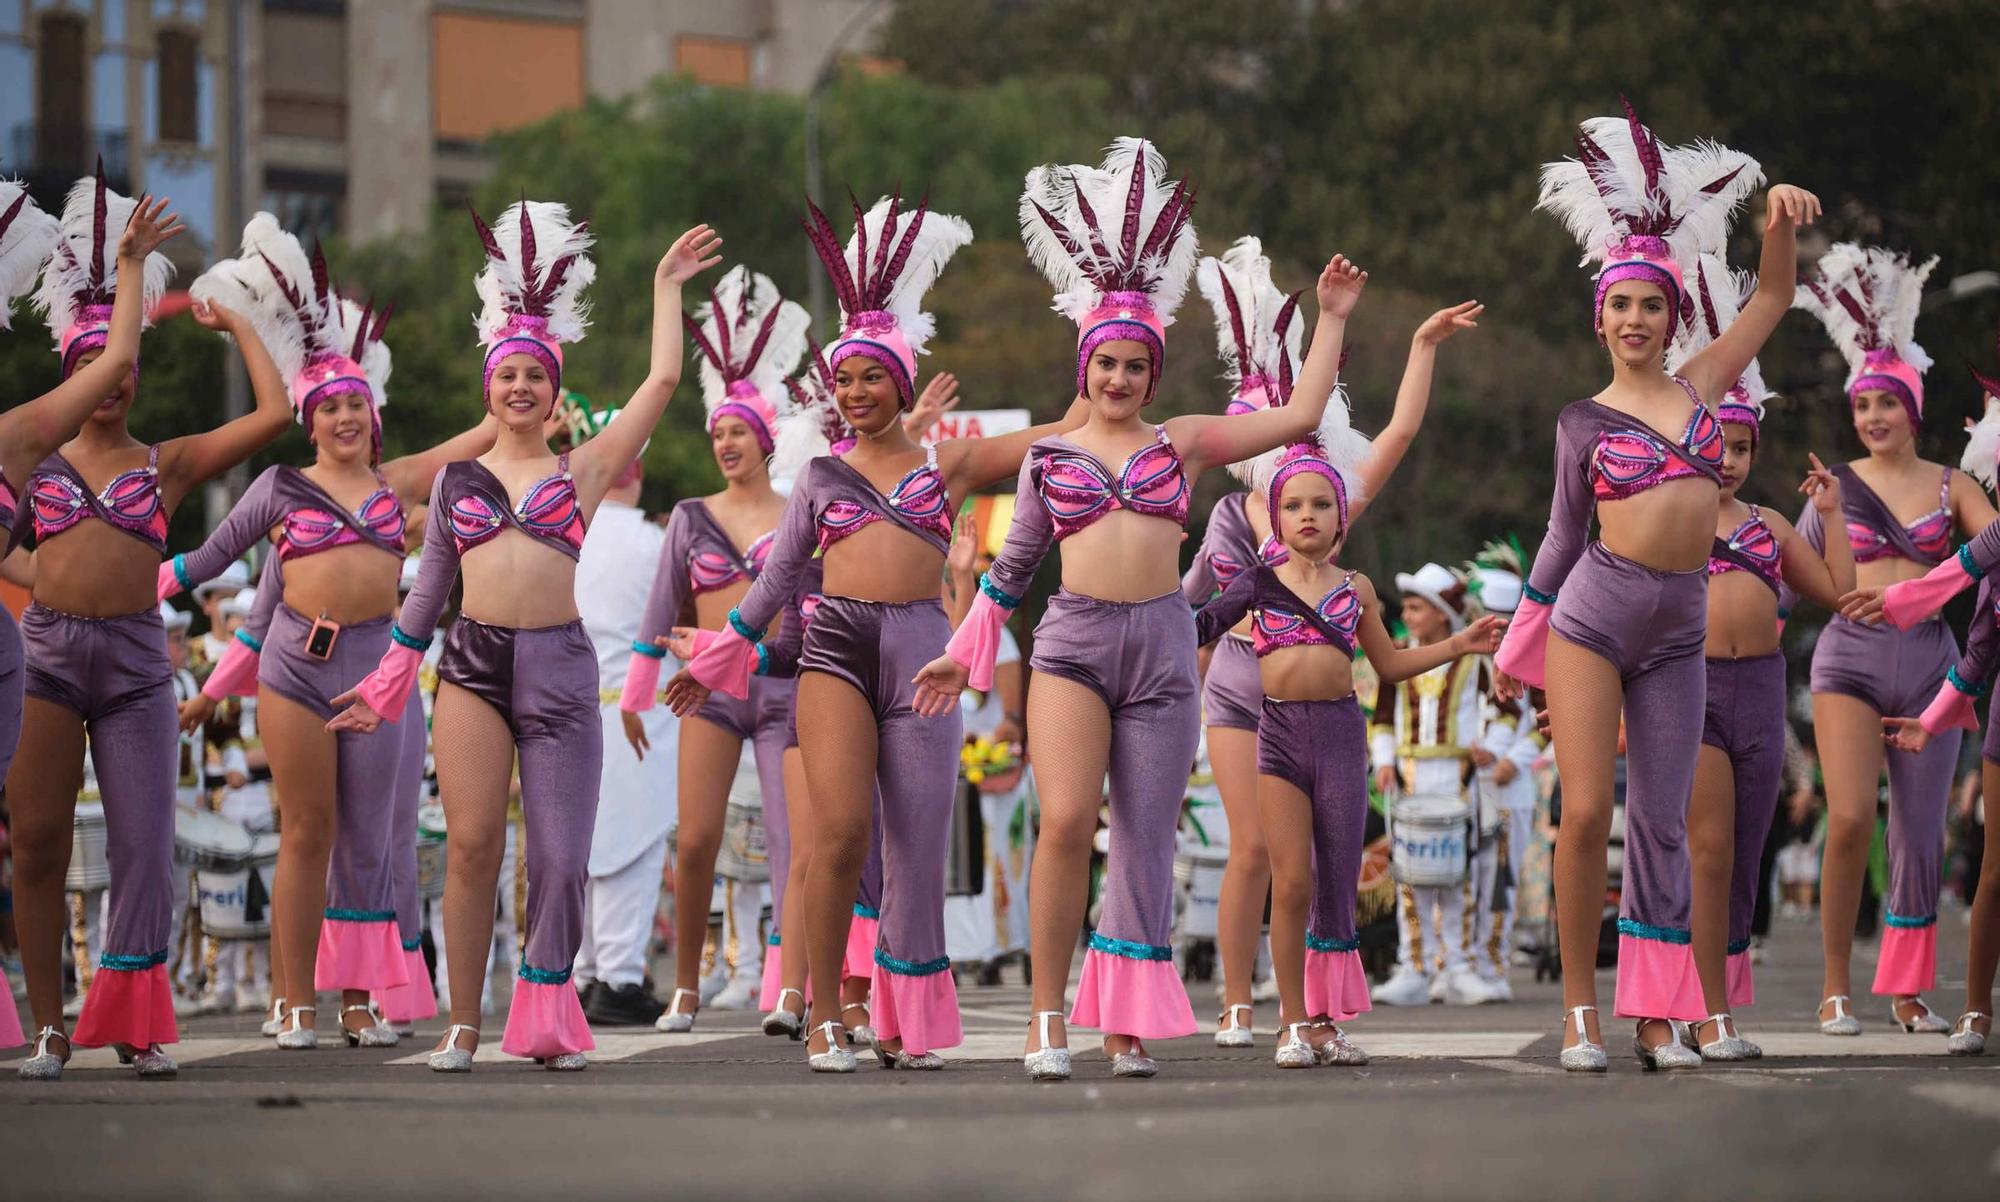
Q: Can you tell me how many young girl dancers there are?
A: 2